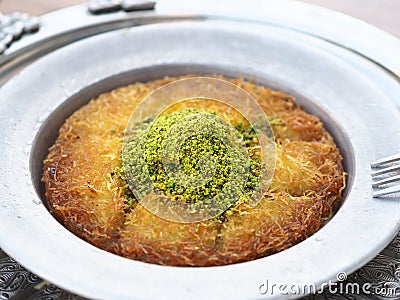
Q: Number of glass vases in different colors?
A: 0